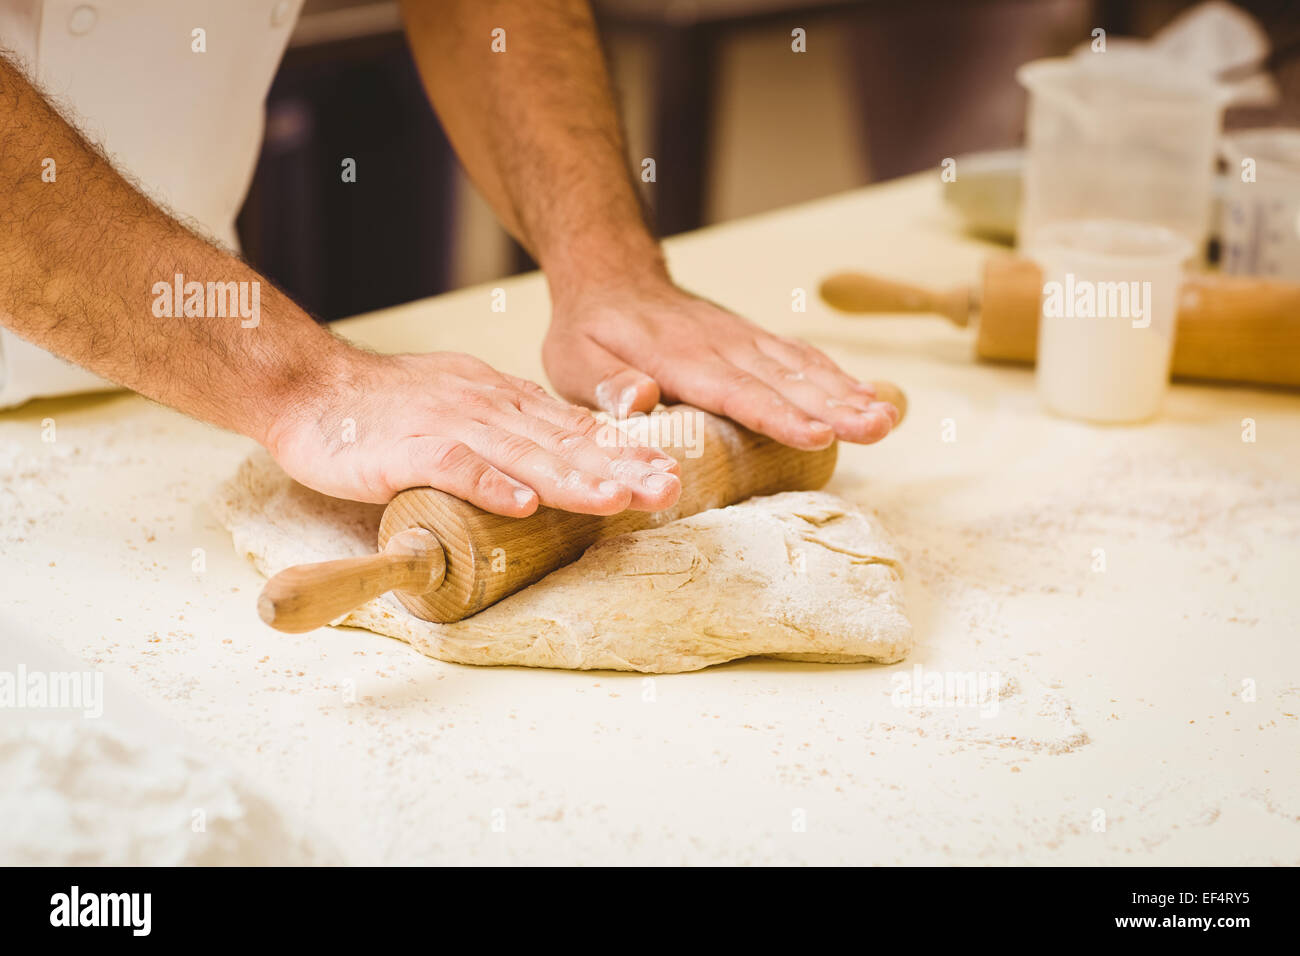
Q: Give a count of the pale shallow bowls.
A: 1